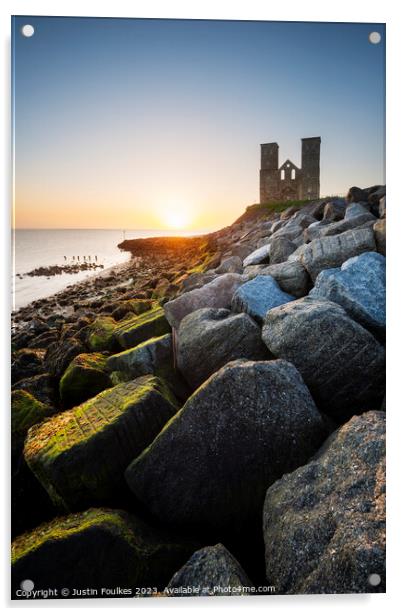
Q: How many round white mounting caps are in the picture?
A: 4